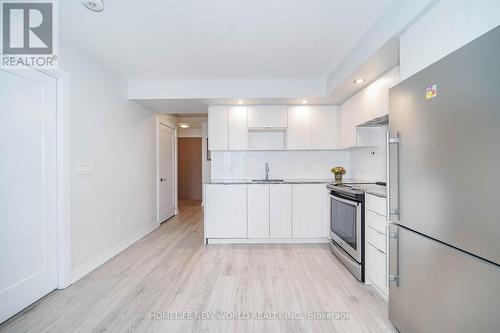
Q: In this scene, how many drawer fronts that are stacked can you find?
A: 4